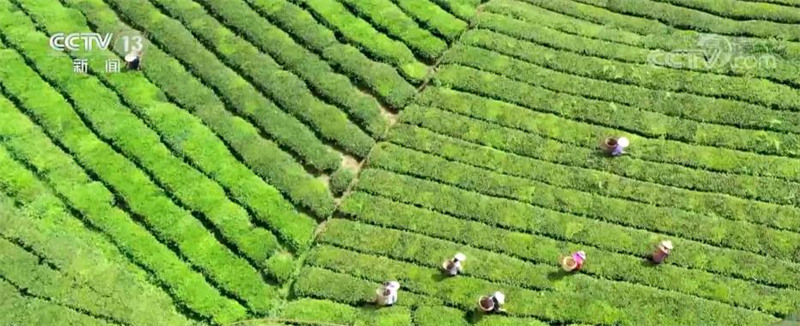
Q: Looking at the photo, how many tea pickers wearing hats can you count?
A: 7